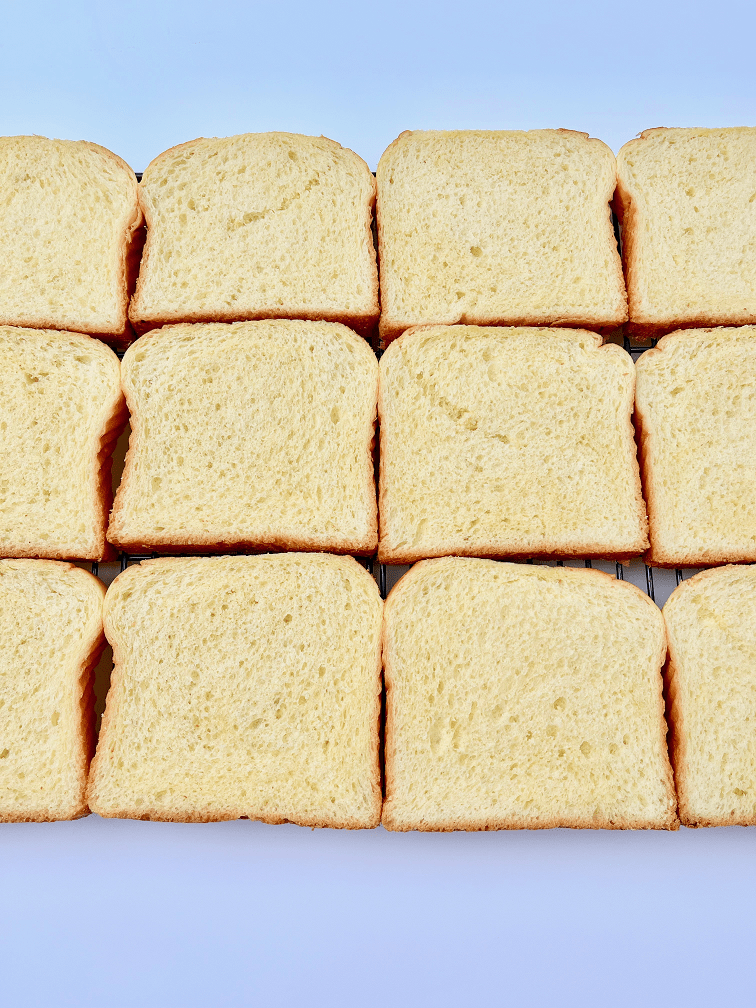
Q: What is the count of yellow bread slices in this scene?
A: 12